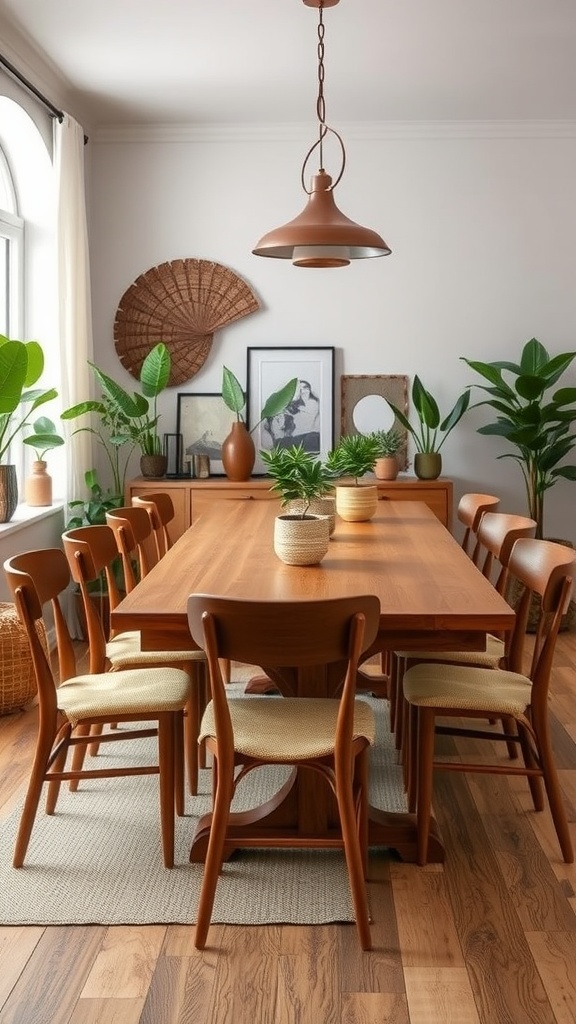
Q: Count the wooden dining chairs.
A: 8